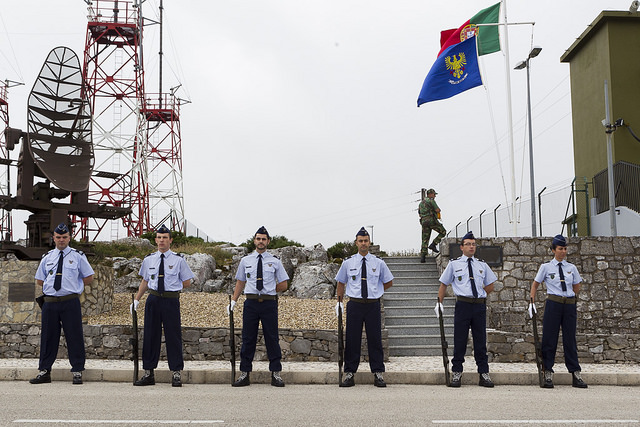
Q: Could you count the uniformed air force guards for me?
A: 6